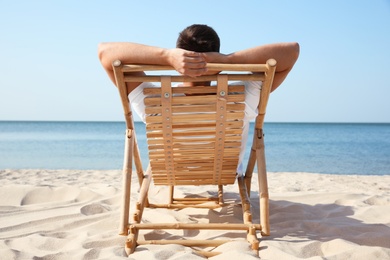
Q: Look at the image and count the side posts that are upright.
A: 2